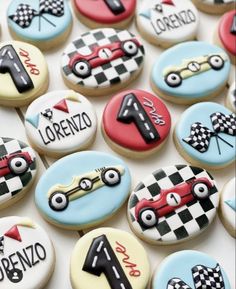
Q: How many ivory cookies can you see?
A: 2